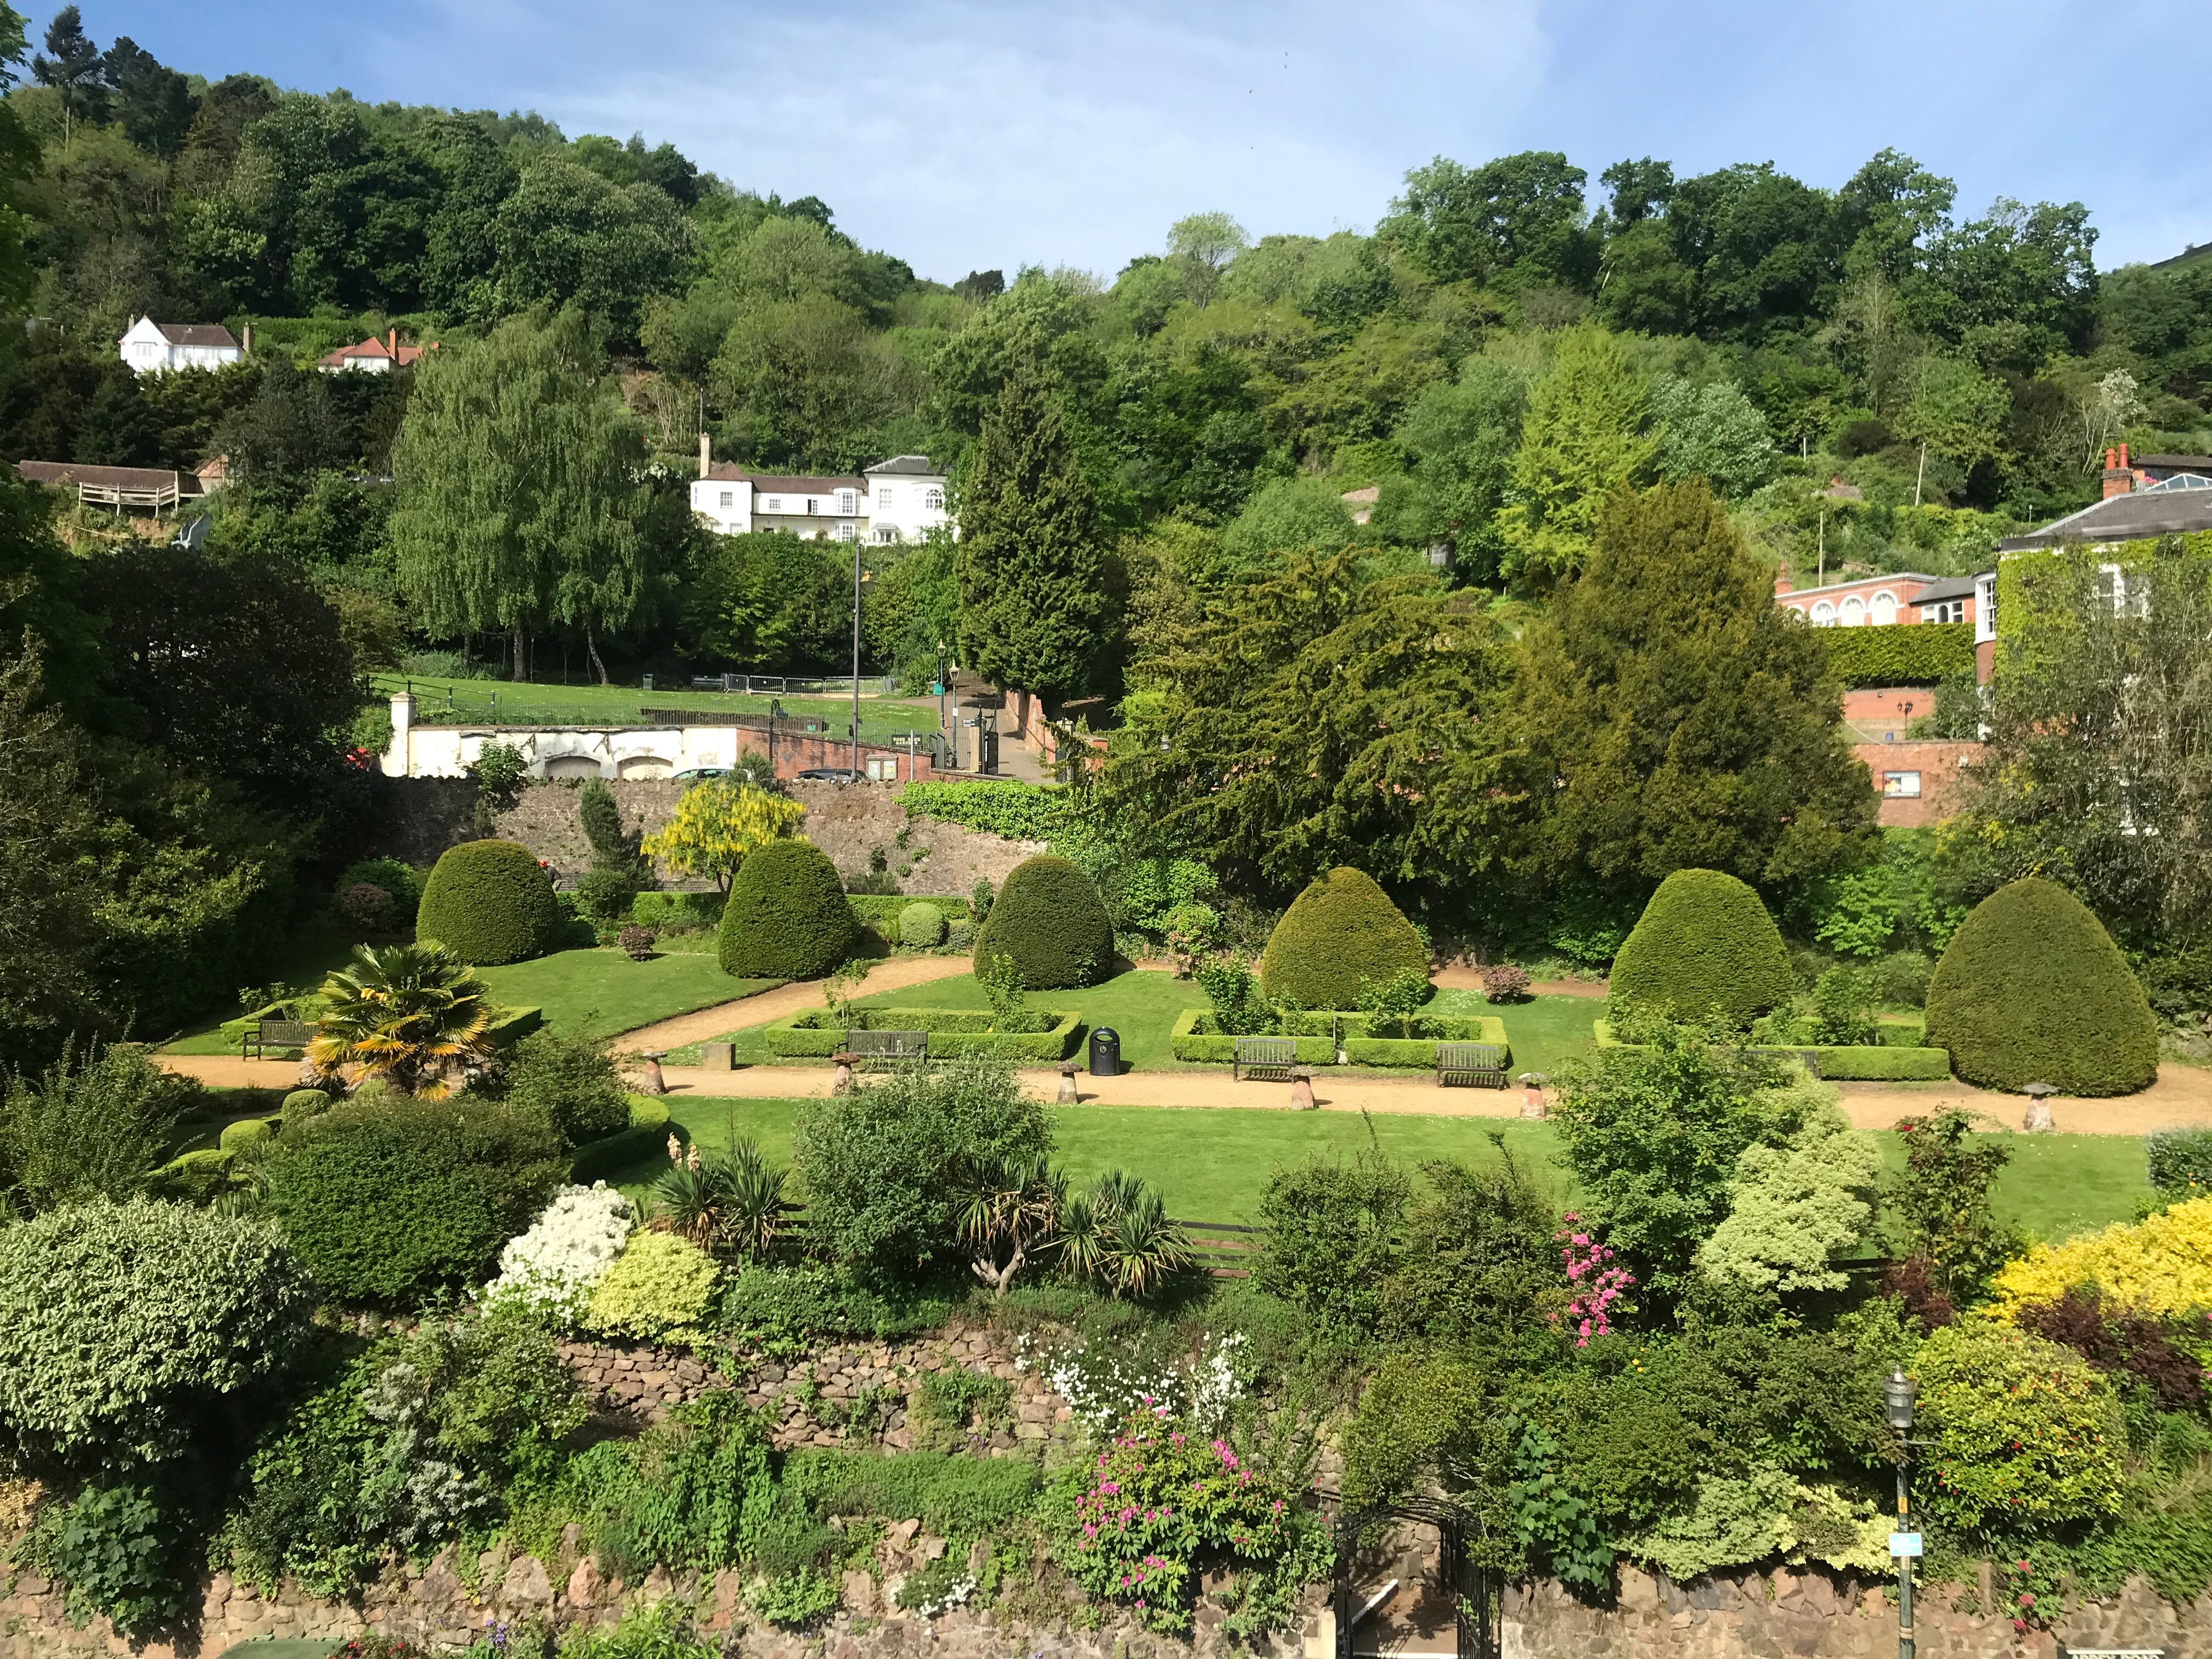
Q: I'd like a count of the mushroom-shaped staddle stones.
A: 6